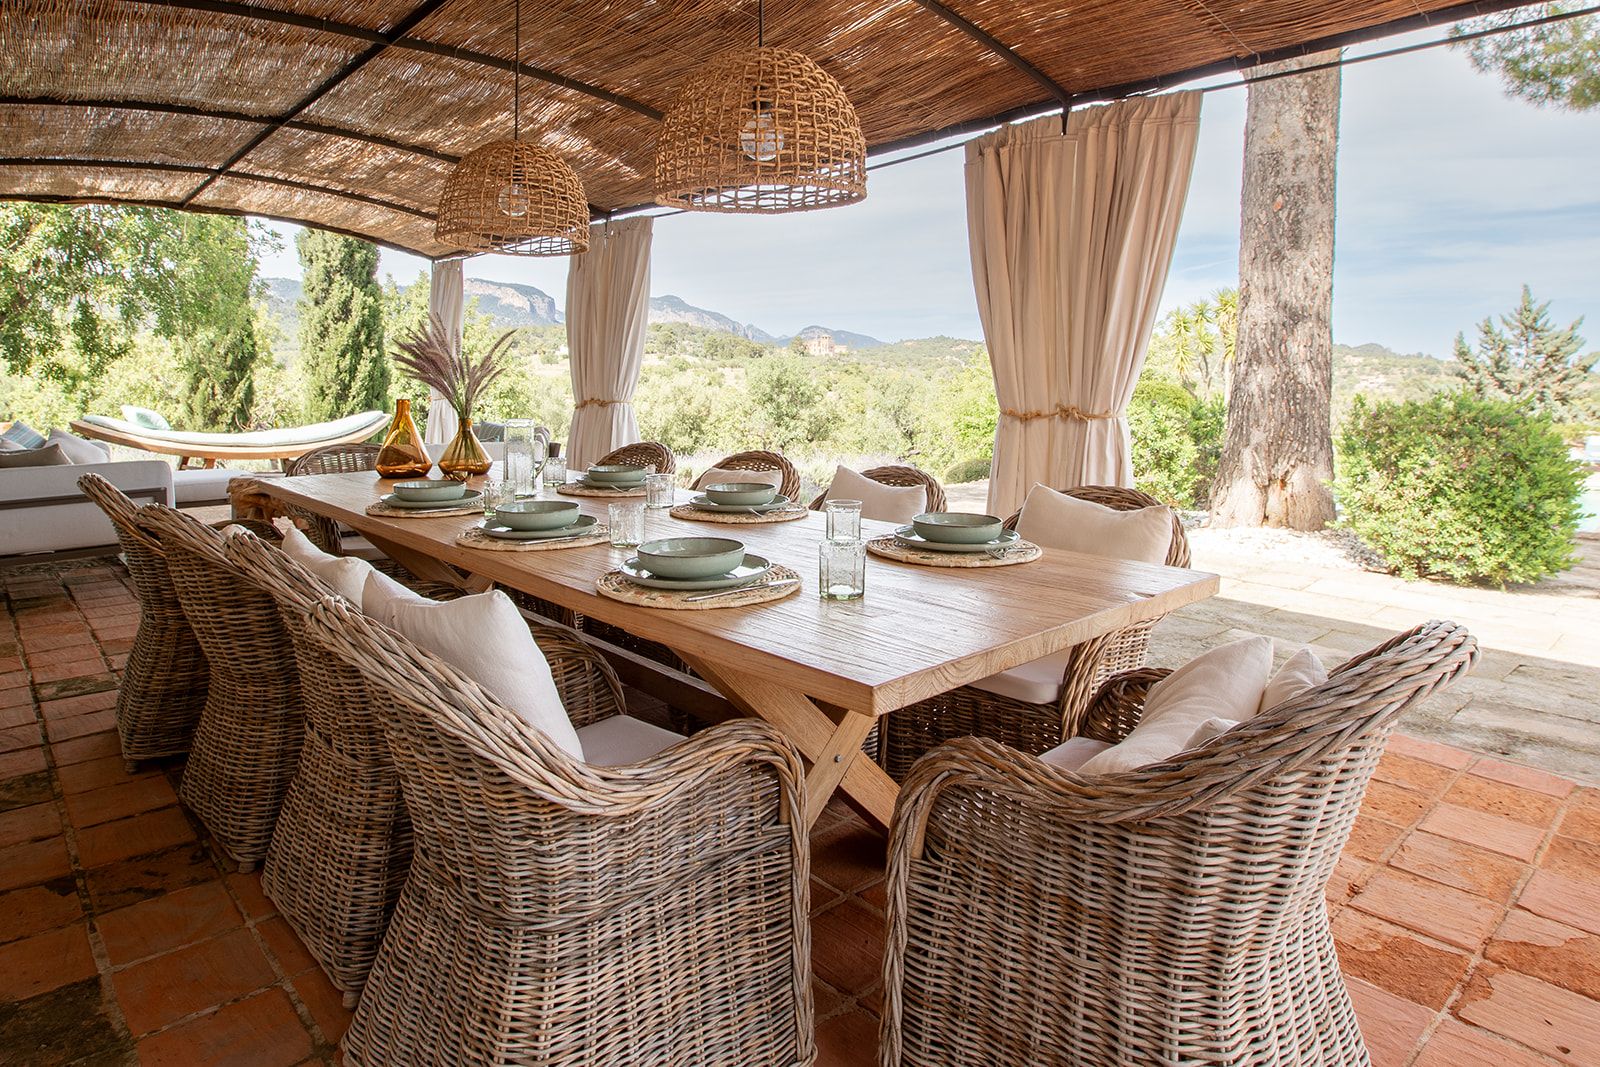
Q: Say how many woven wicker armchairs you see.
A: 10